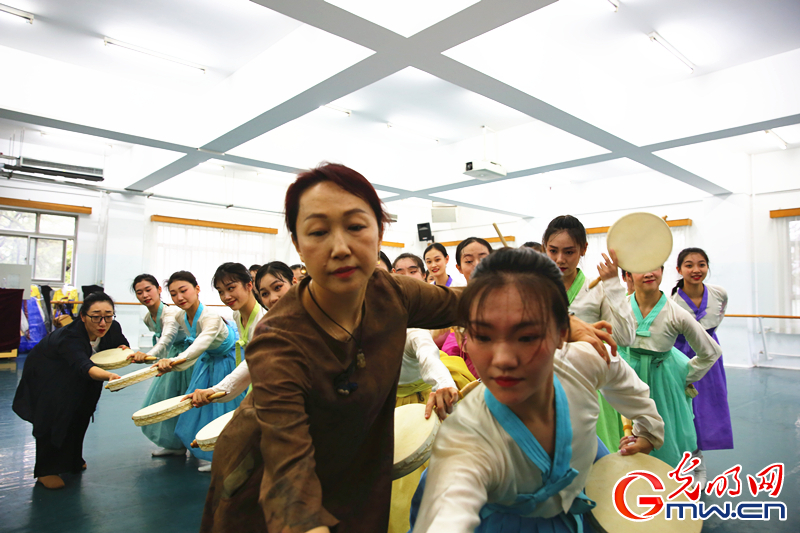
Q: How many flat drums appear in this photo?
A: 7